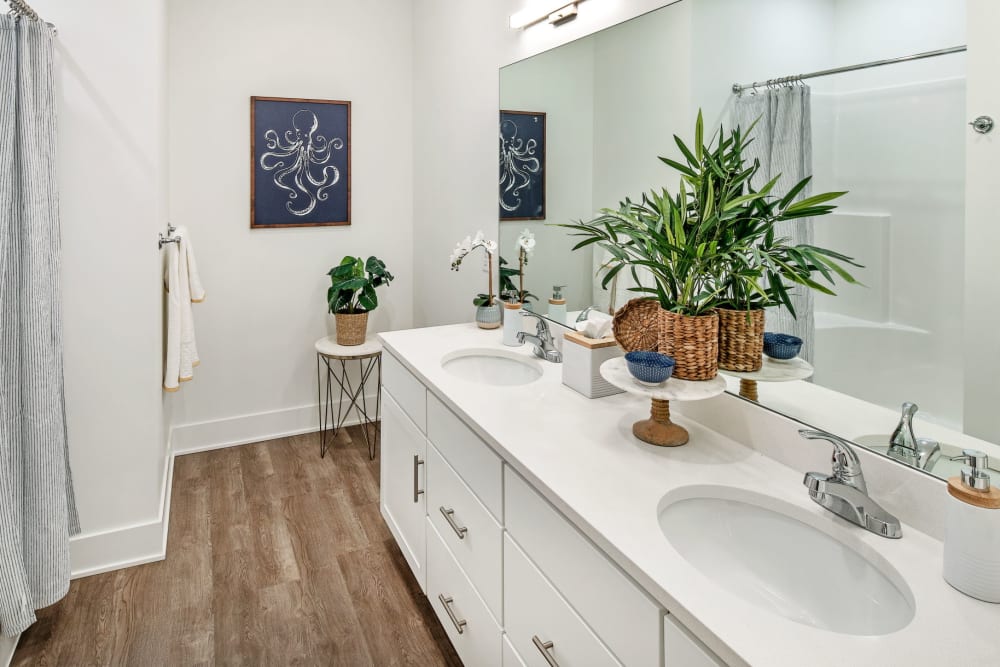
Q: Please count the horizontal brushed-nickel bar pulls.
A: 3